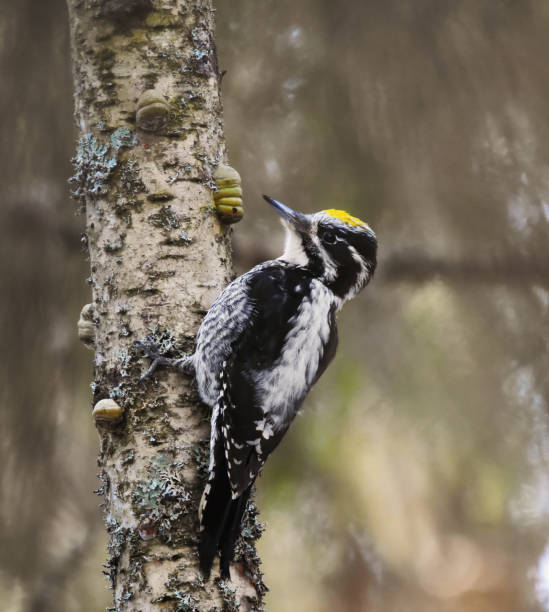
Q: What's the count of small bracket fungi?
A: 4